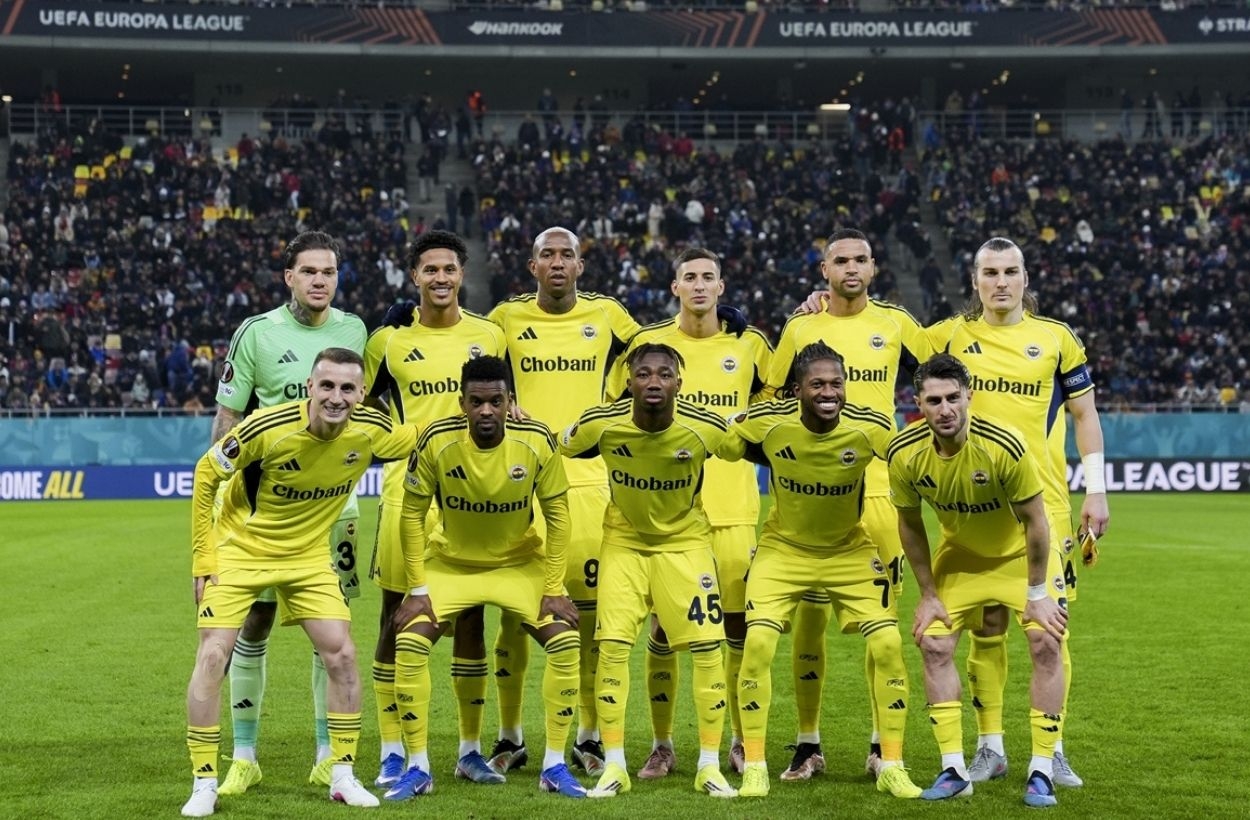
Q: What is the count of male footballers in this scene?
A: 11